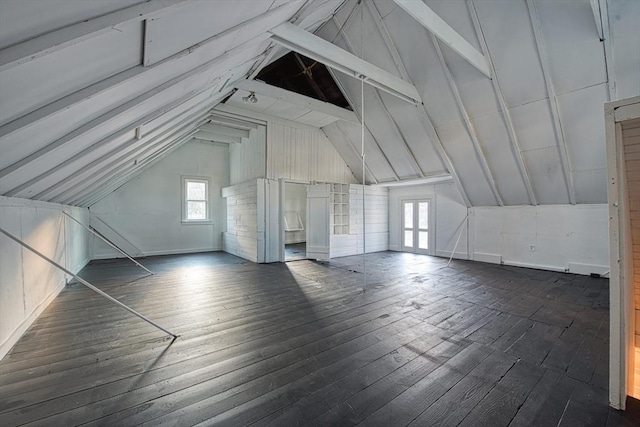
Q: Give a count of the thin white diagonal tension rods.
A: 3